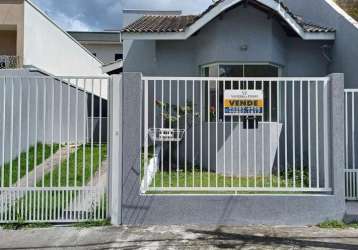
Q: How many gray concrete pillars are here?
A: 2